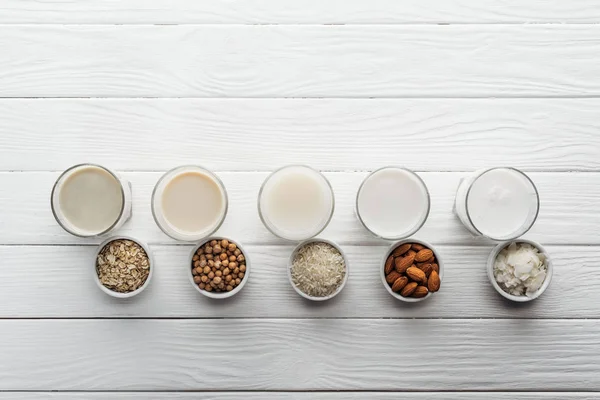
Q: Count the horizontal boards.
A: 7